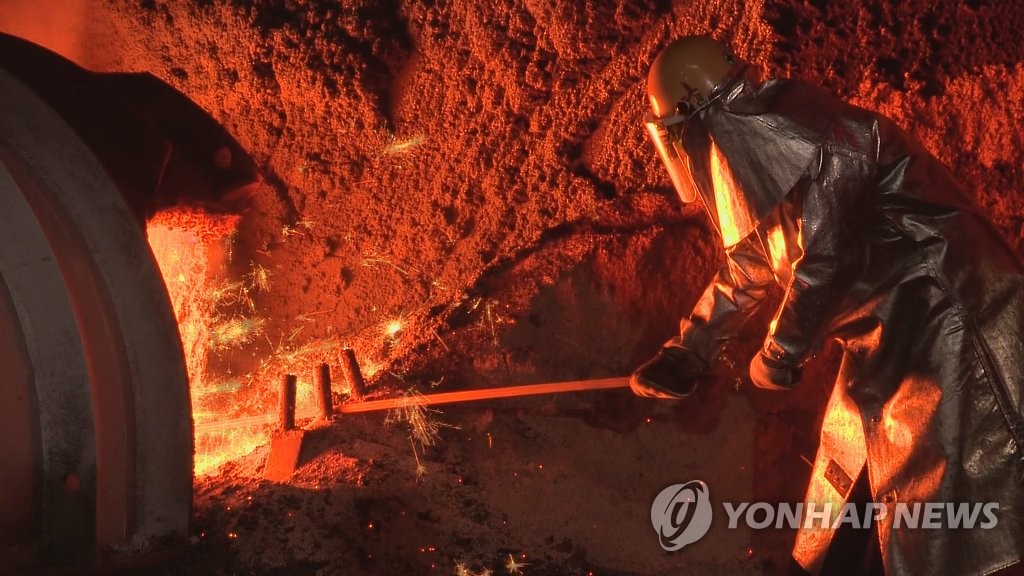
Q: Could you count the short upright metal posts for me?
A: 3